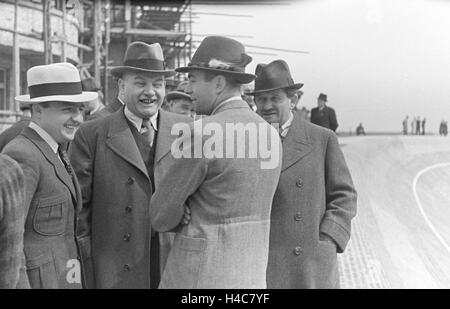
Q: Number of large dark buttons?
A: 7